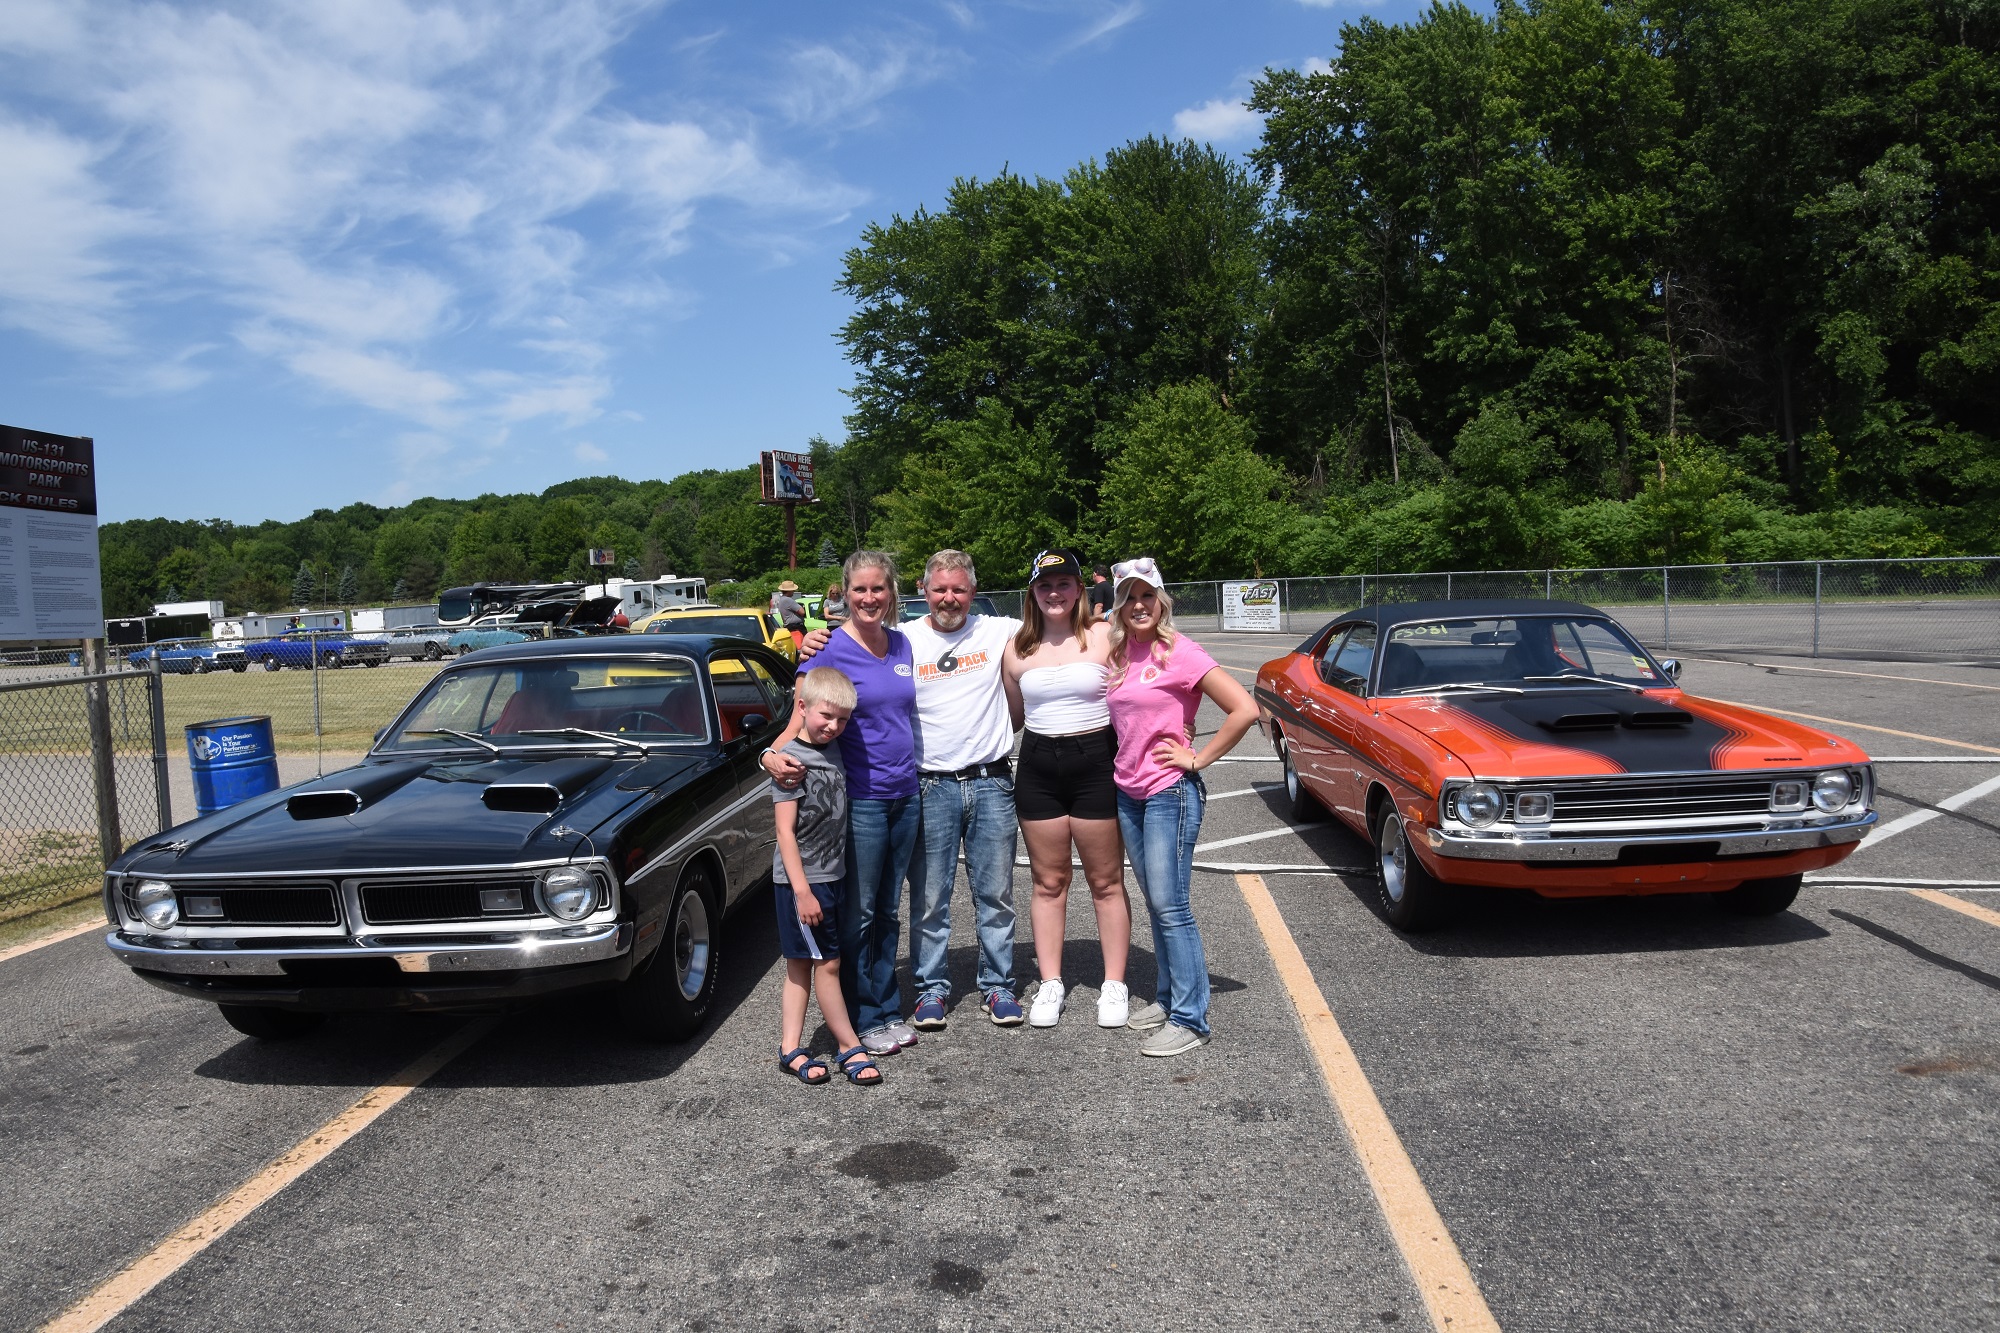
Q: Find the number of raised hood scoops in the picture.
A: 4